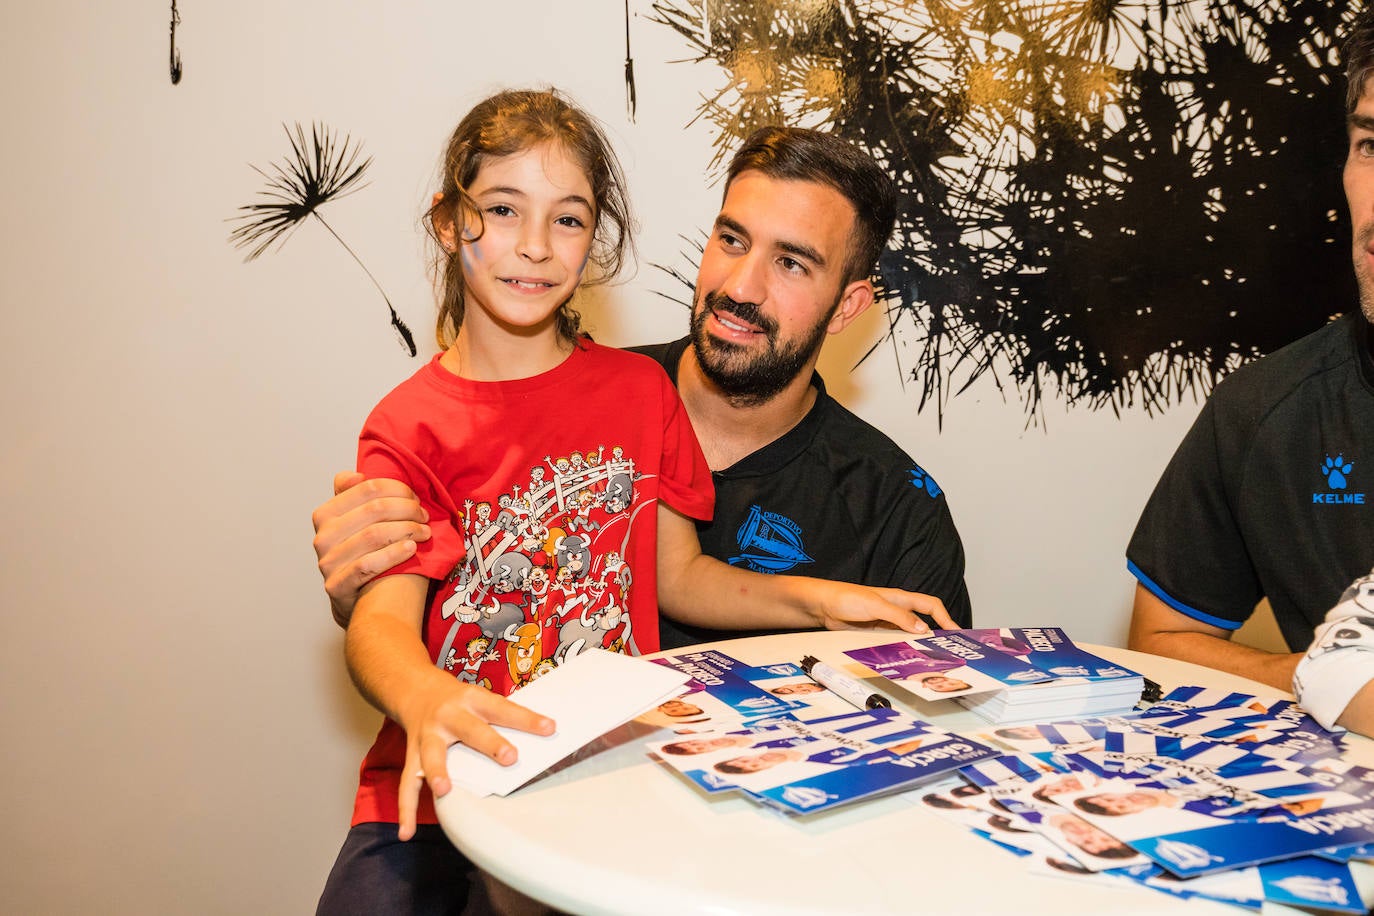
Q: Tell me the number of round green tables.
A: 0